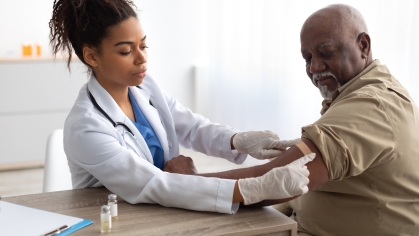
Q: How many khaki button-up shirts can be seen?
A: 1